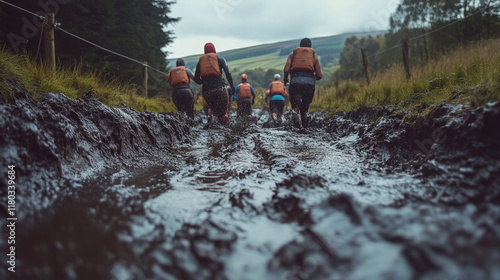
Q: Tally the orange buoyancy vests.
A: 5